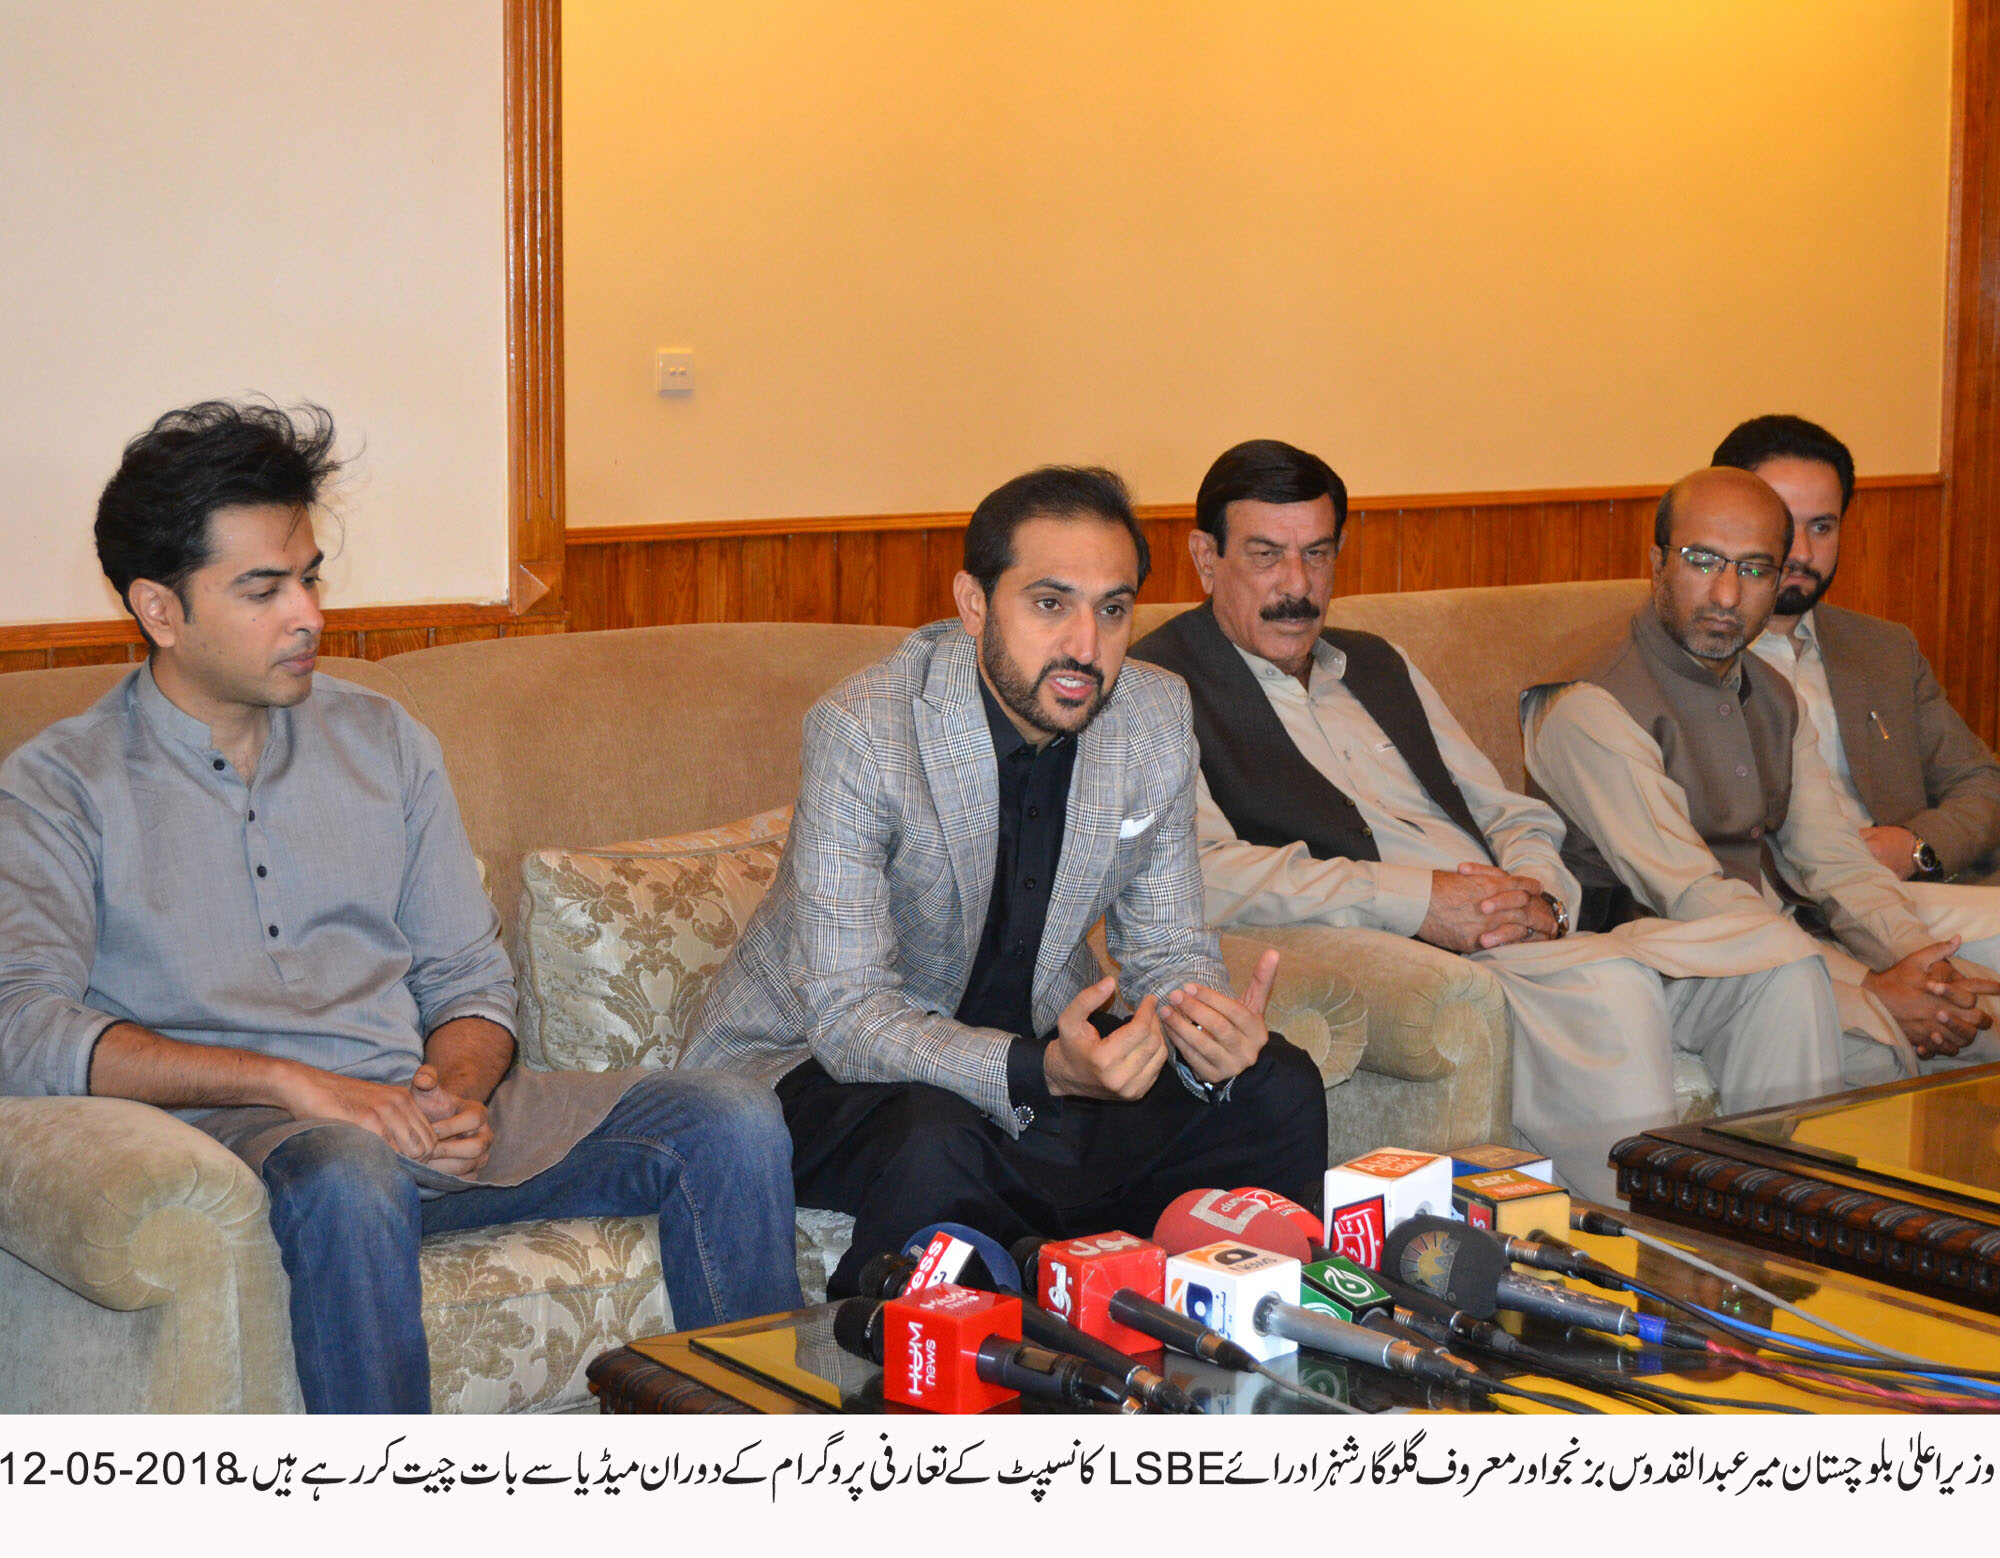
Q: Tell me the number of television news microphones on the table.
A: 12